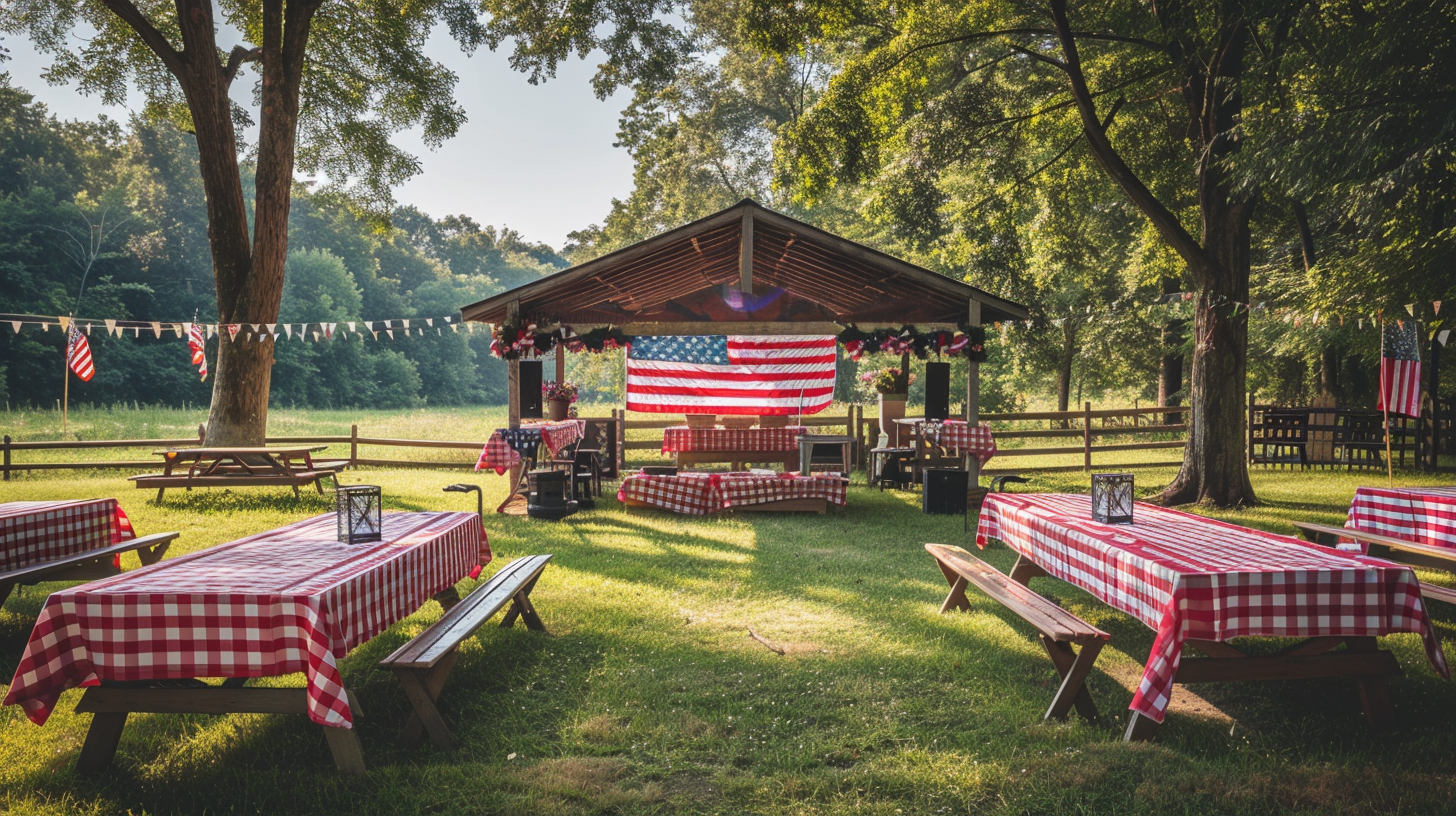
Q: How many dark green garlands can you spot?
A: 2